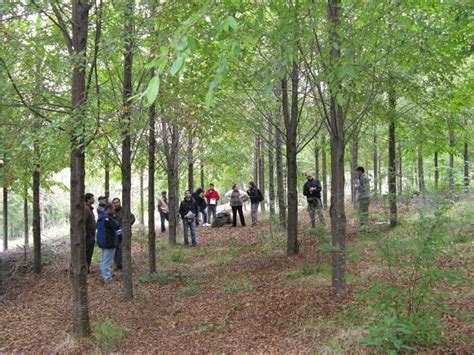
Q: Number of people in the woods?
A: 12